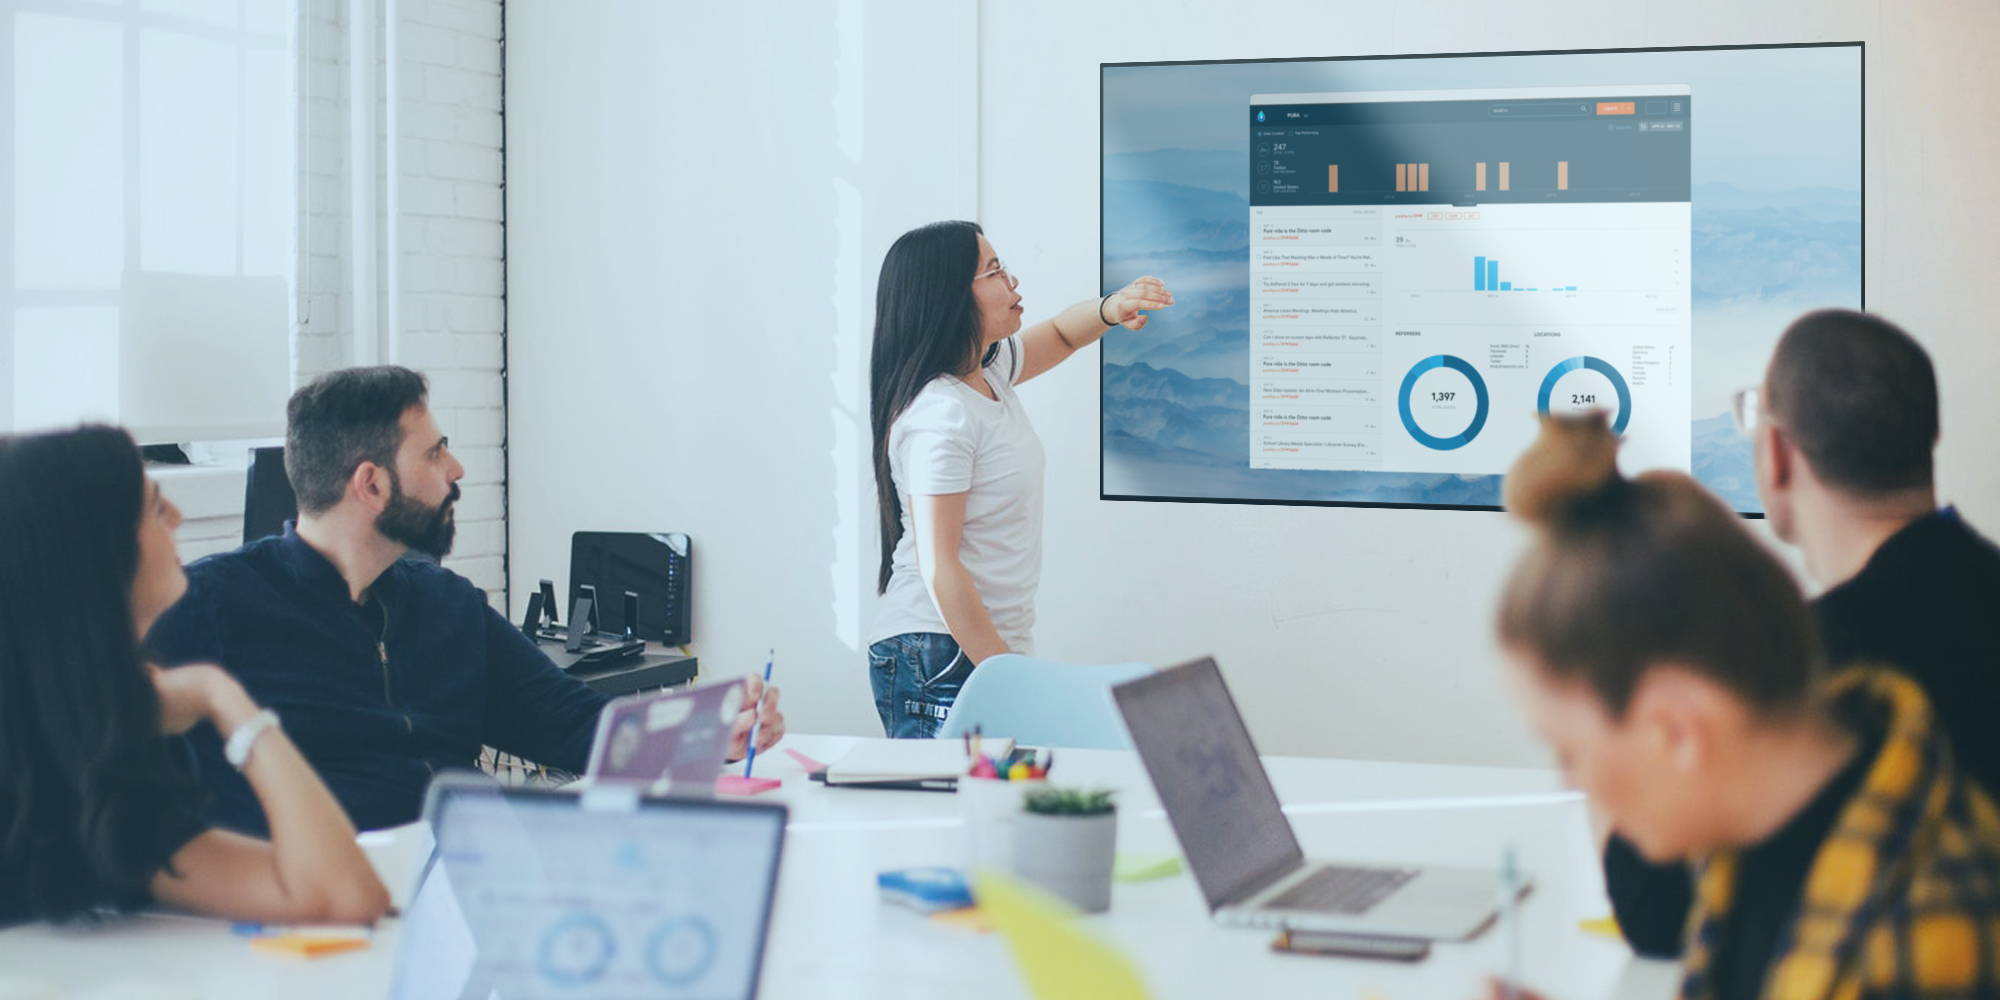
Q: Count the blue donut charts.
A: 4